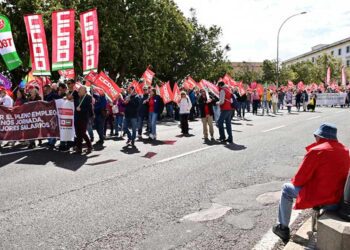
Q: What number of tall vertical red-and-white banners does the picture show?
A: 3